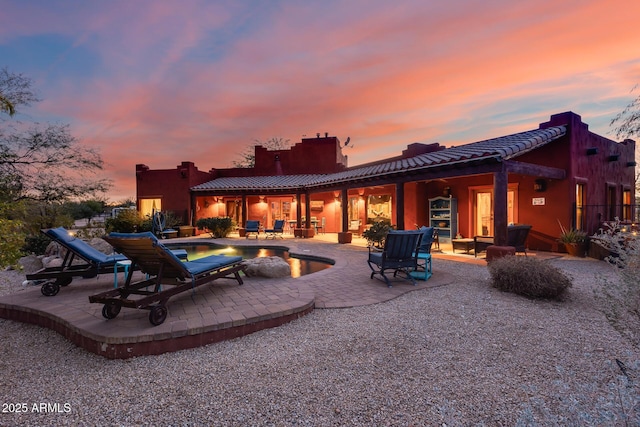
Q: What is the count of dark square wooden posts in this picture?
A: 7